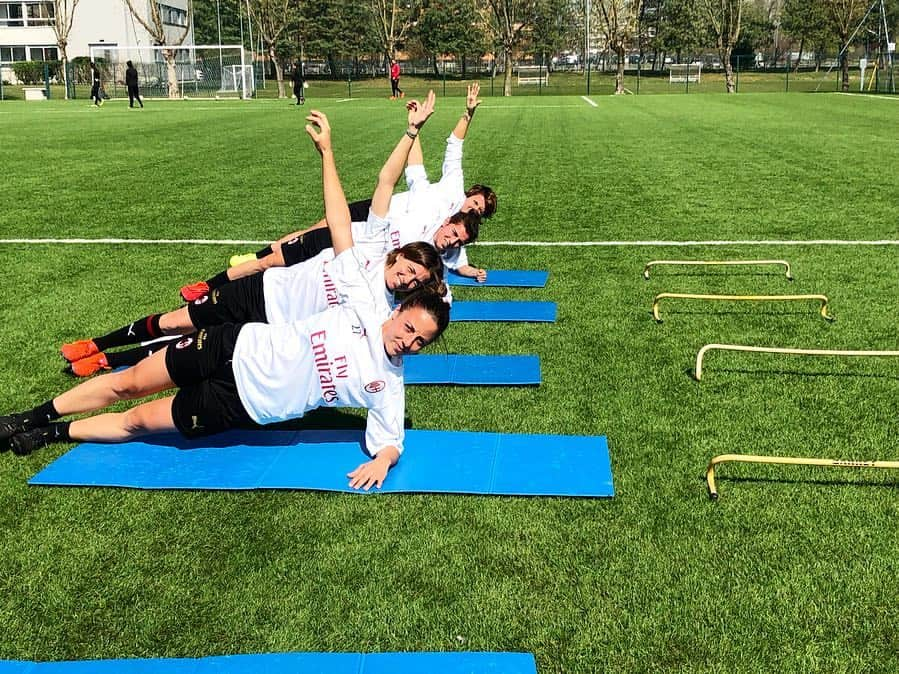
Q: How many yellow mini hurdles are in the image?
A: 4